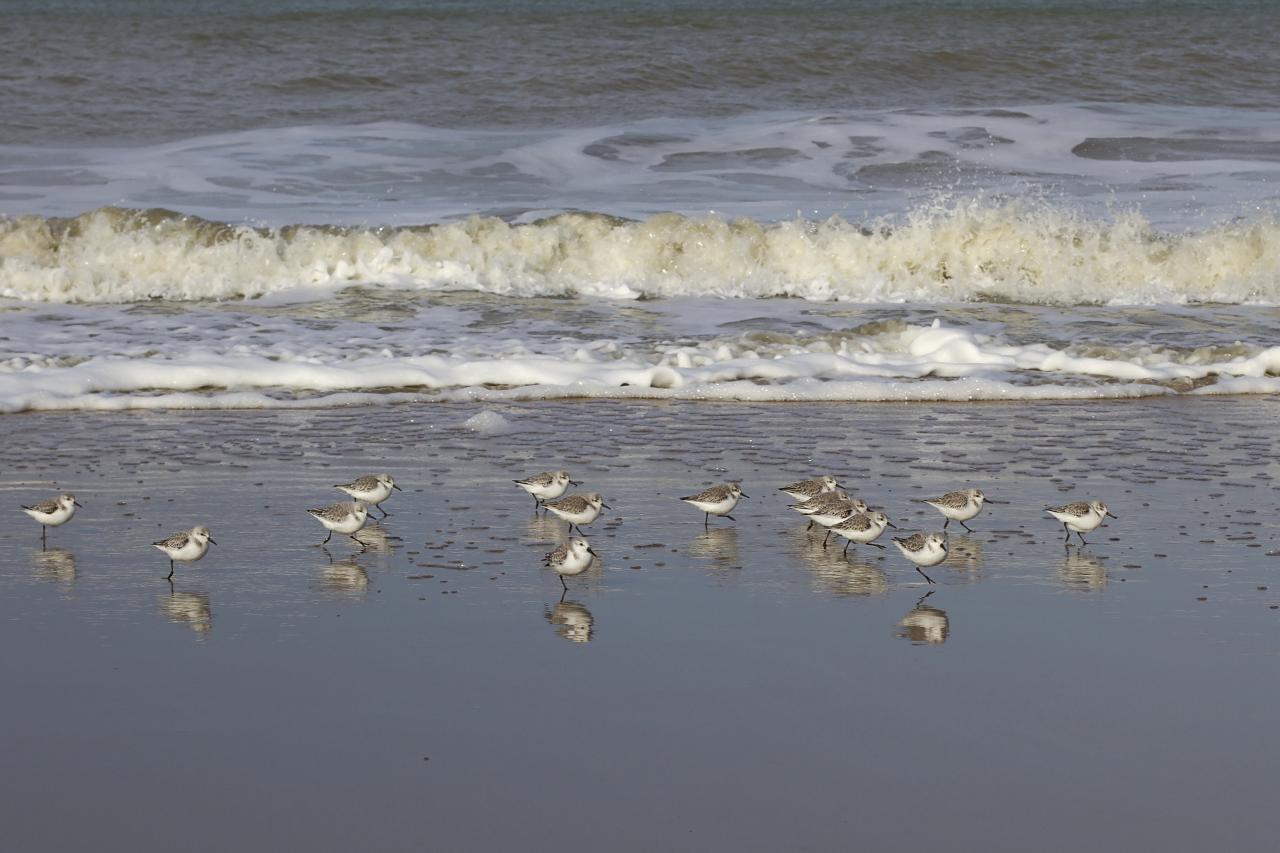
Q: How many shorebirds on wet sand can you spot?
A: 15